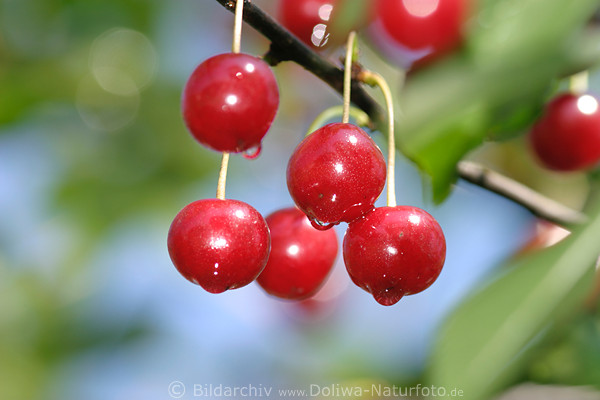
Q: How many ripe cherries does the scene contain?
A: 8